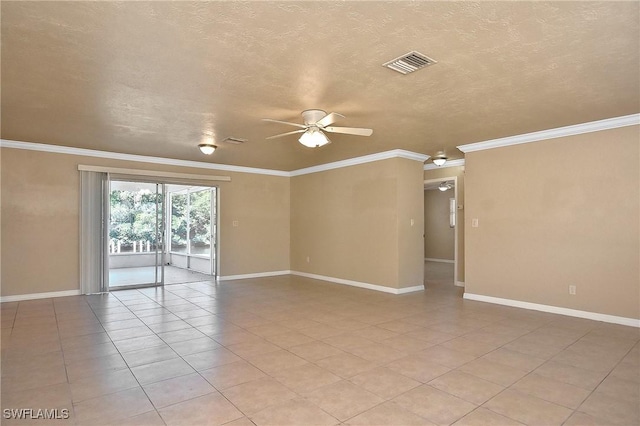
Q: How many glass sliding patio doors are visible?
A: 1